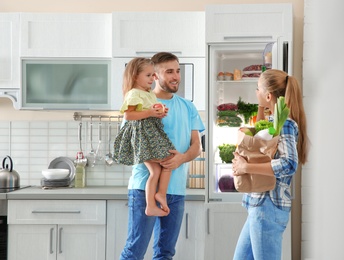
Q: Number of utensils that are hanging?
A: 5